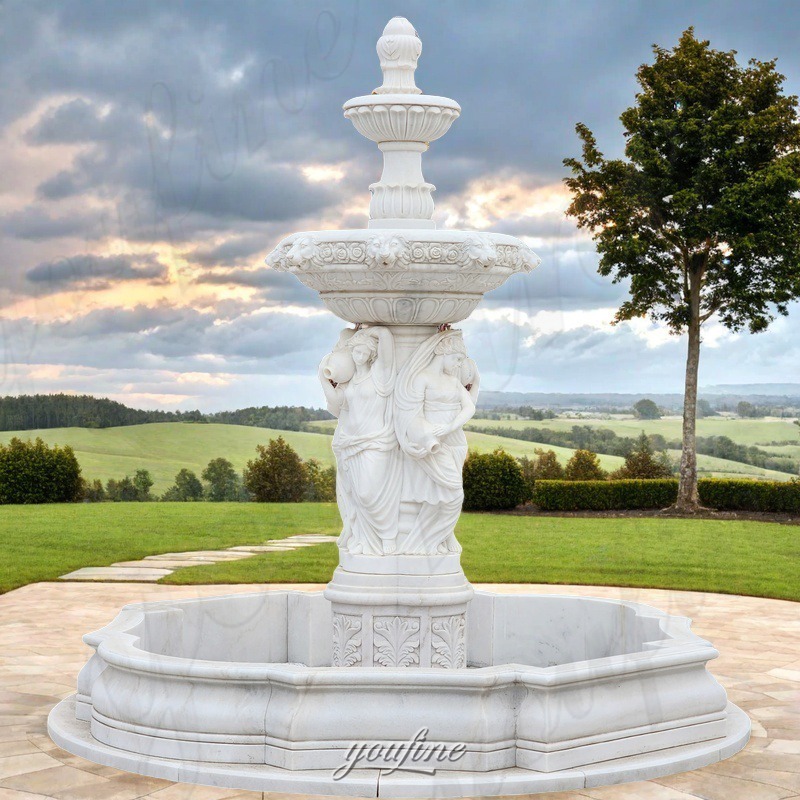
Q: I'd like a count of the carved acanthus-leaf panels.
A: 3